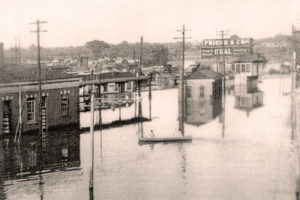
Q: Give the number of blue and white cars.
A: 0